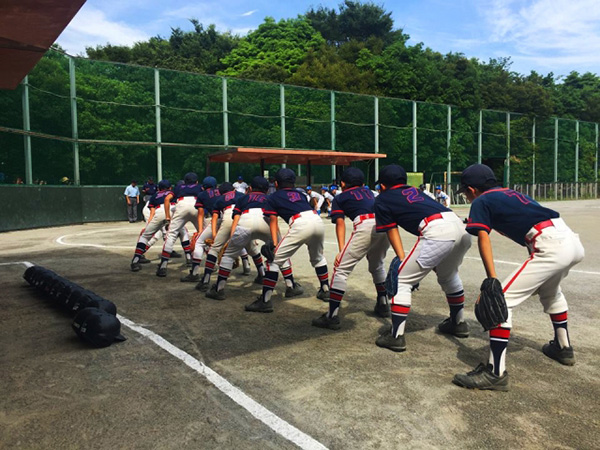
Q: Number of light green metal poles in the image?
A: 15